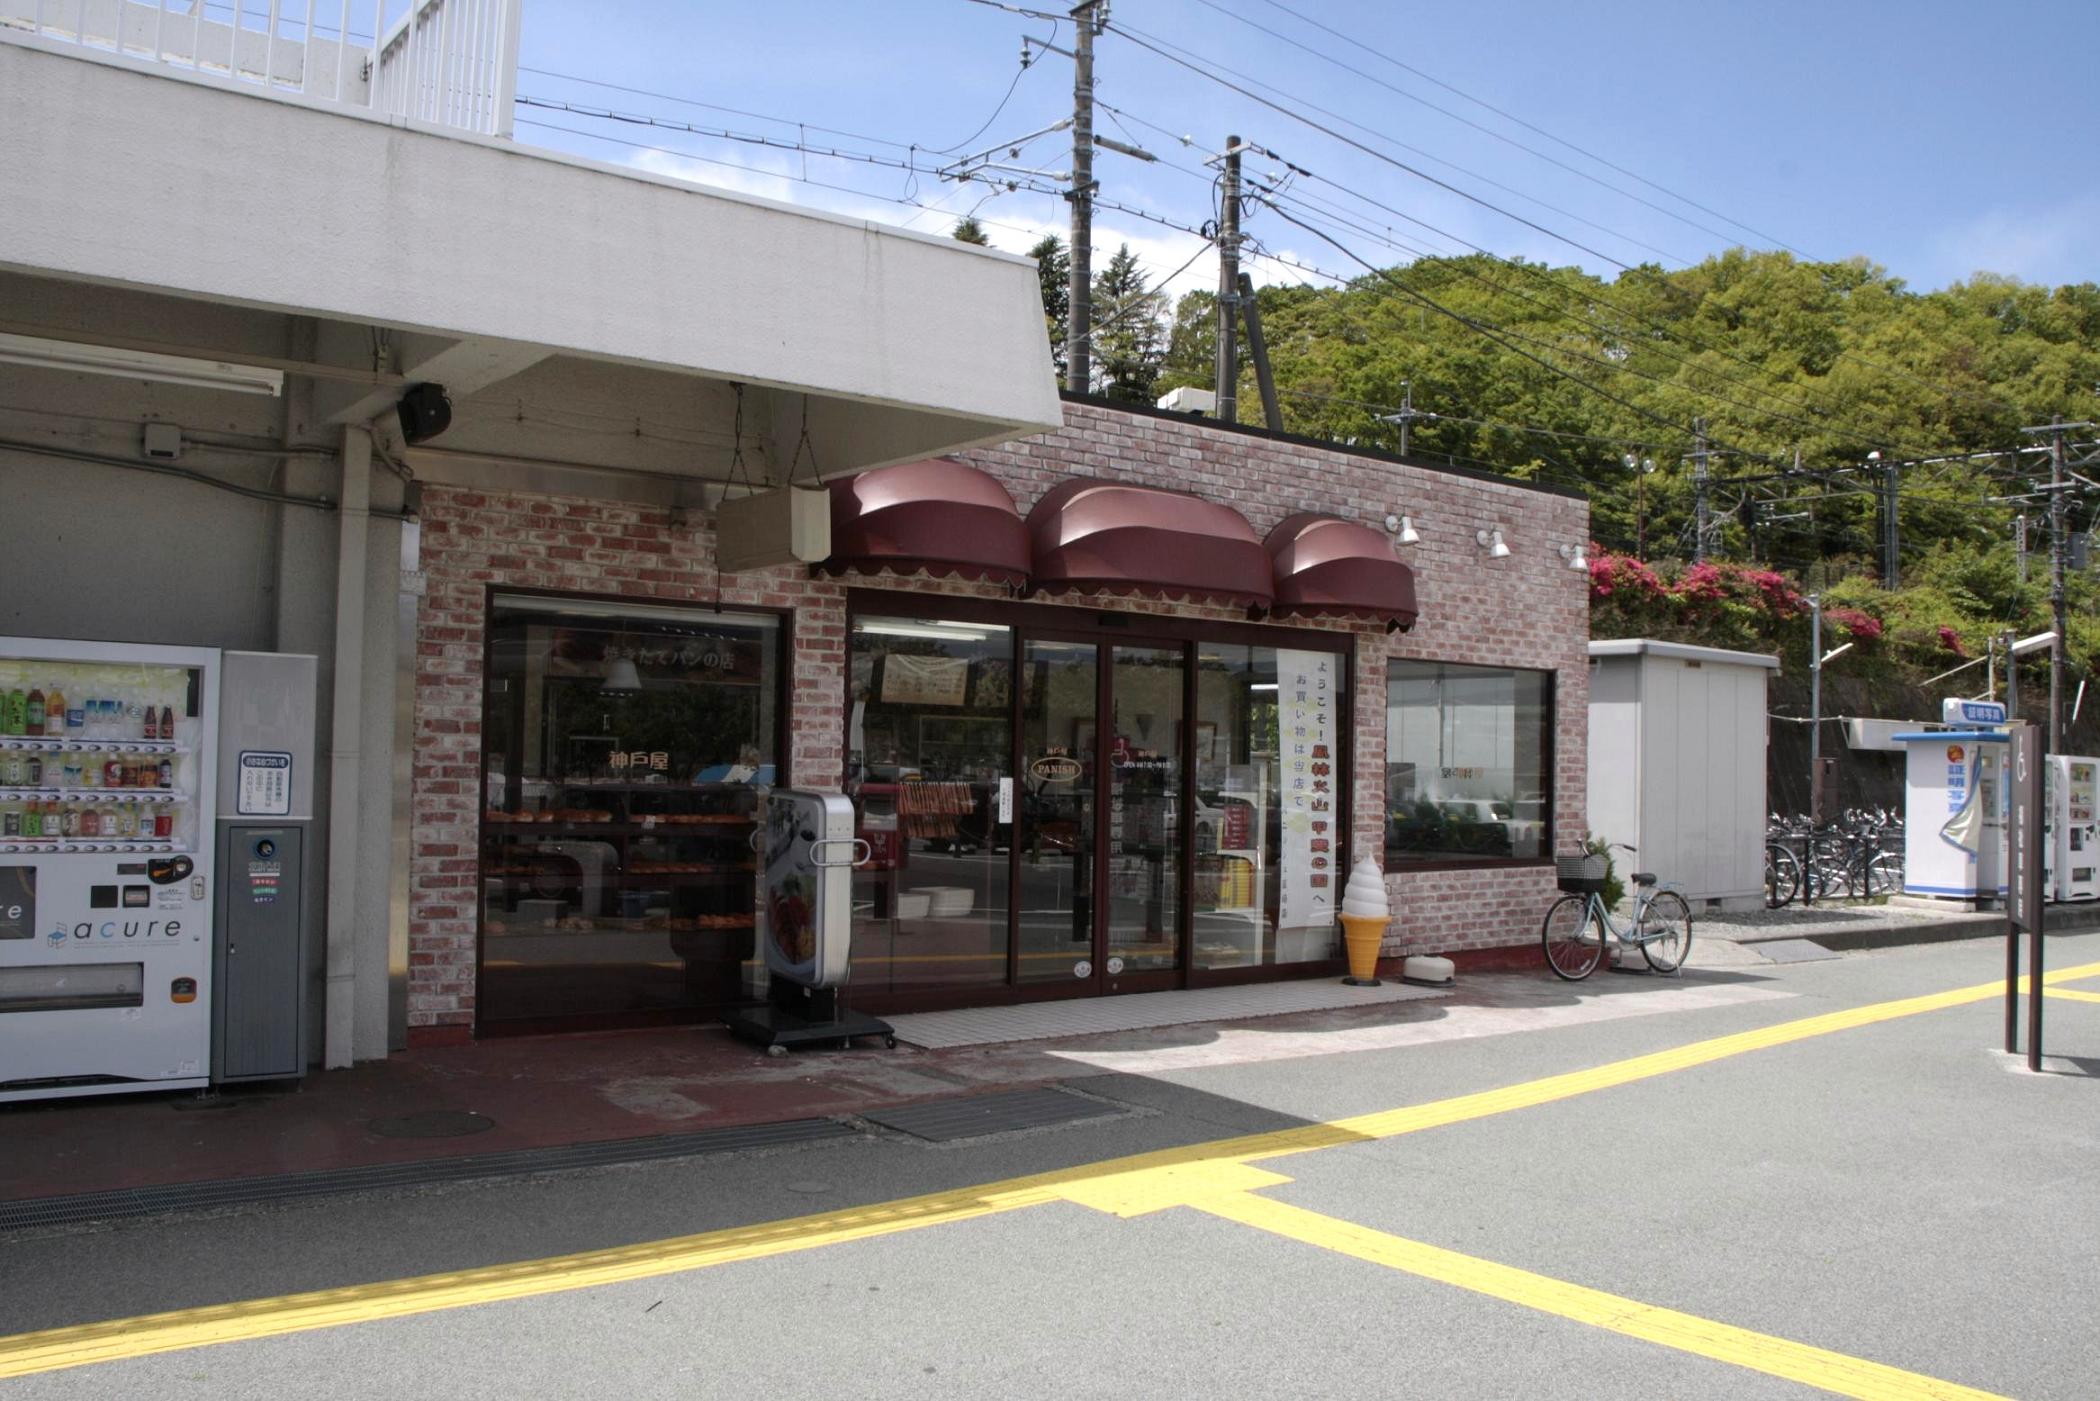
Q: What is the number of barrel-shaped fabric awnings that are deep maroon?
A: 3